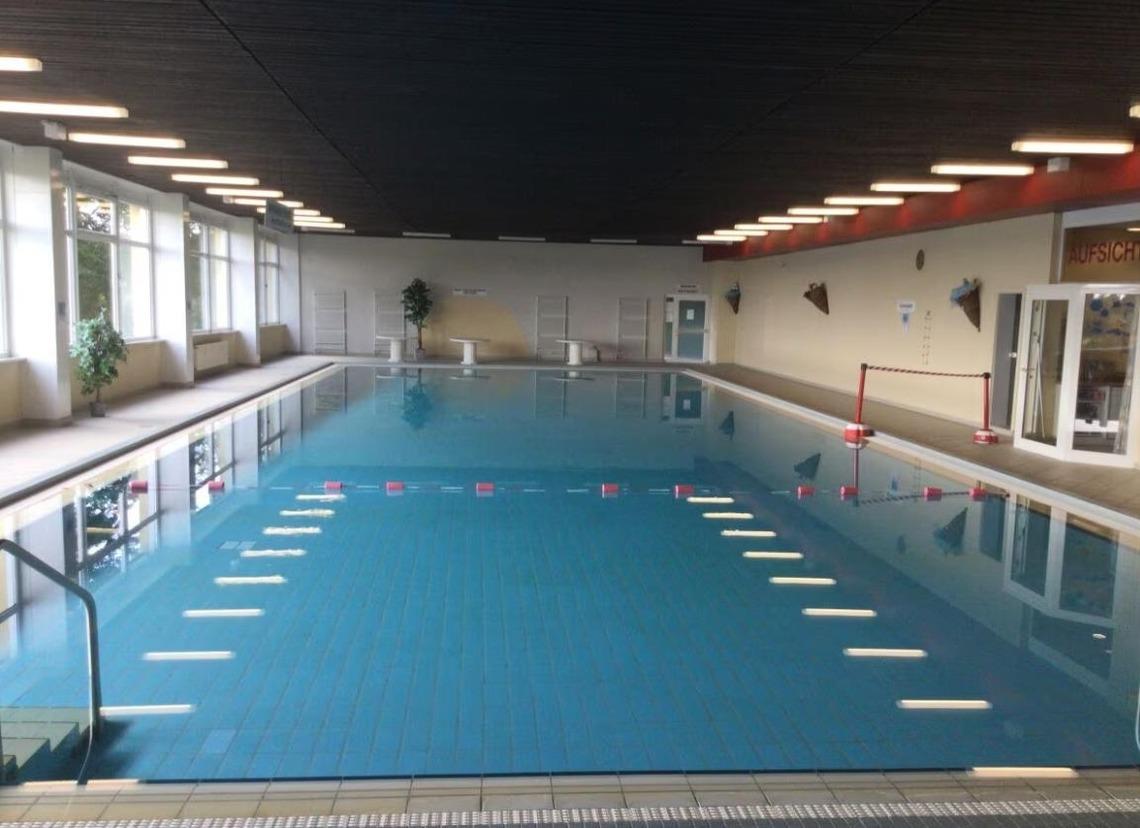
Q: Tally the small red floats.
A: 11